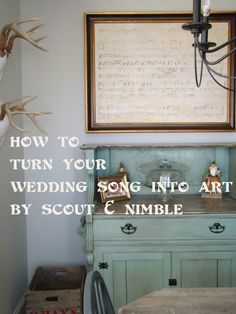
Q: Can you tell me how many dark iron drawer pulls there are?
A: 2